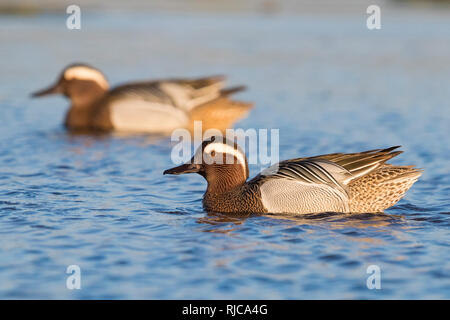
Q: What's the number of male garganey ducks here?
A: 2